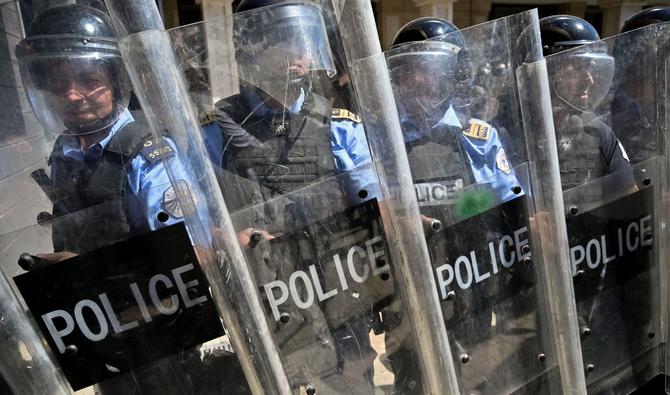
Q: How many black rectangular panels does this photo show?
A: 4